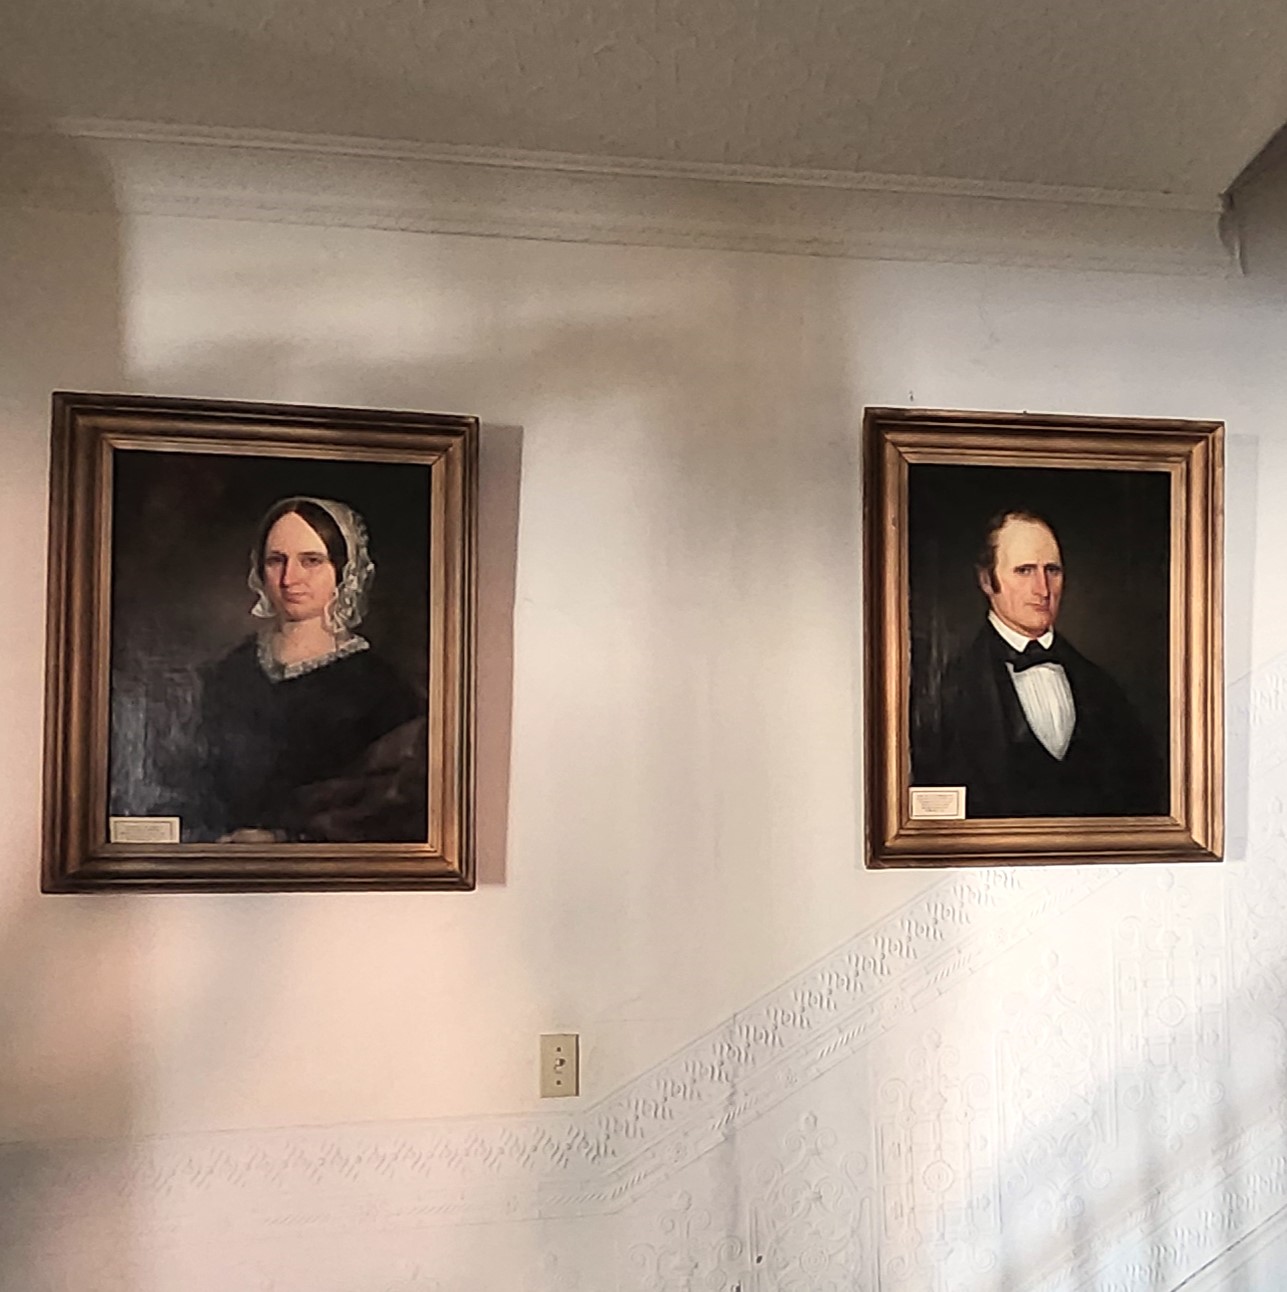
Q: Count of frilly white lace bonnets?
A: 1